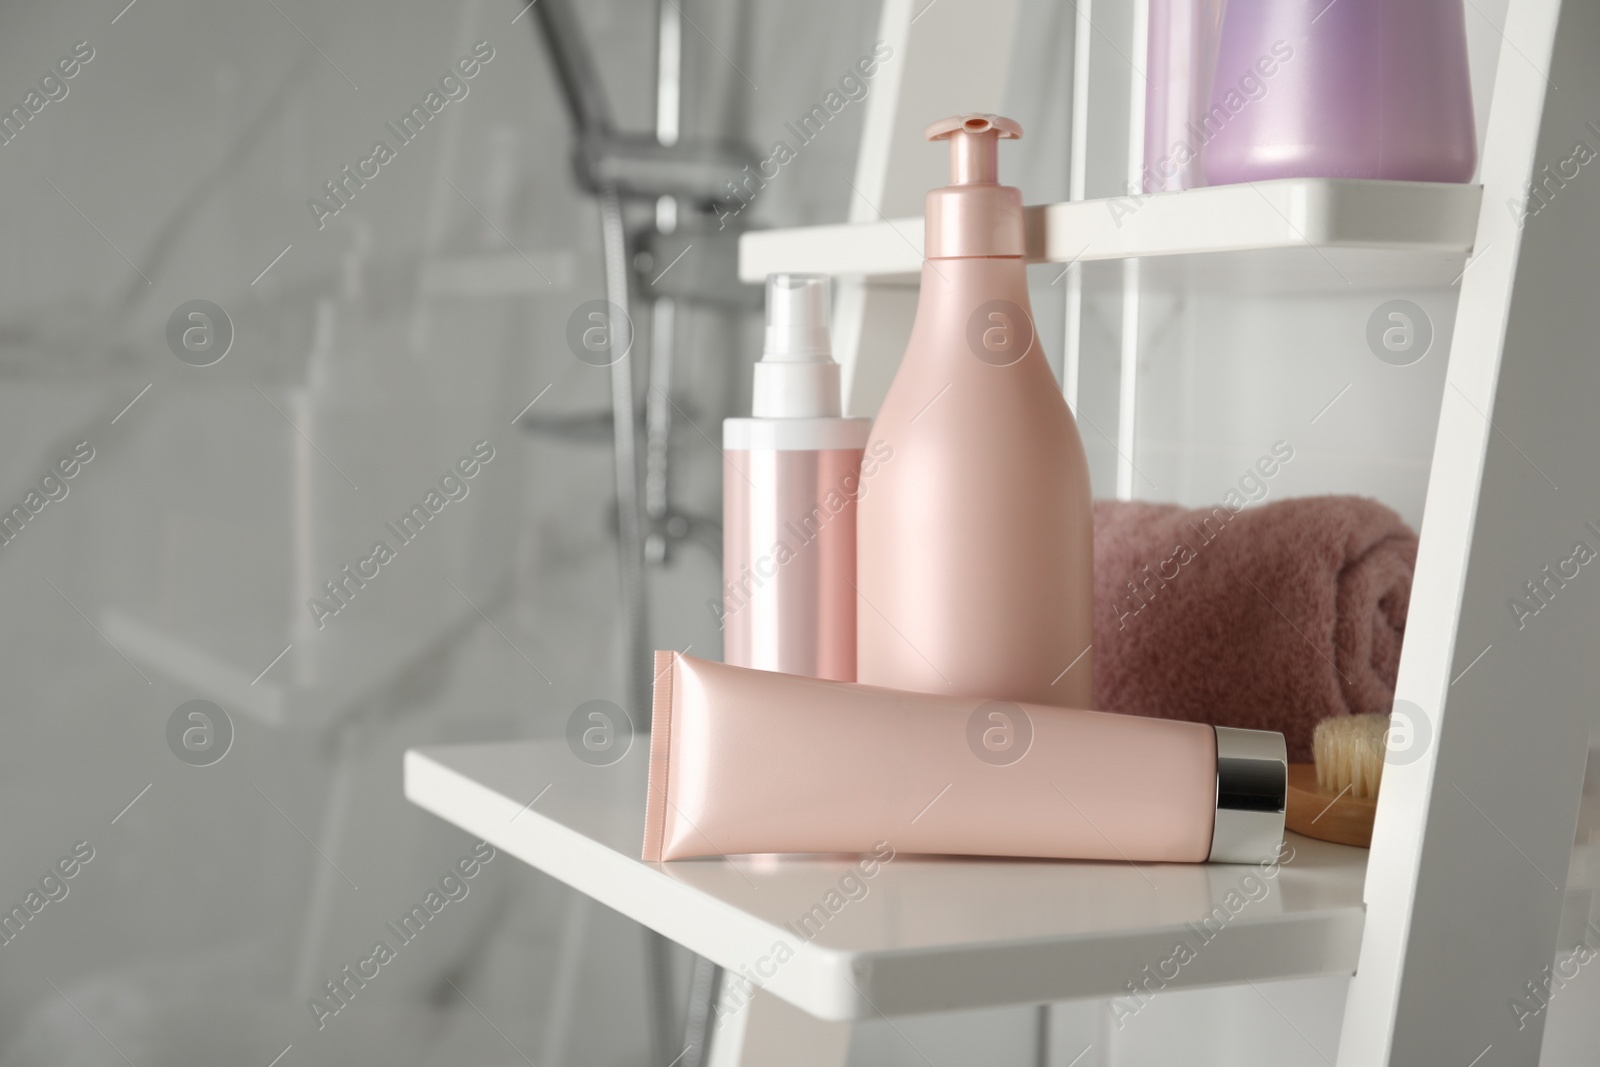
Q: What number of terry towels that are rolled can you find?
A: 1